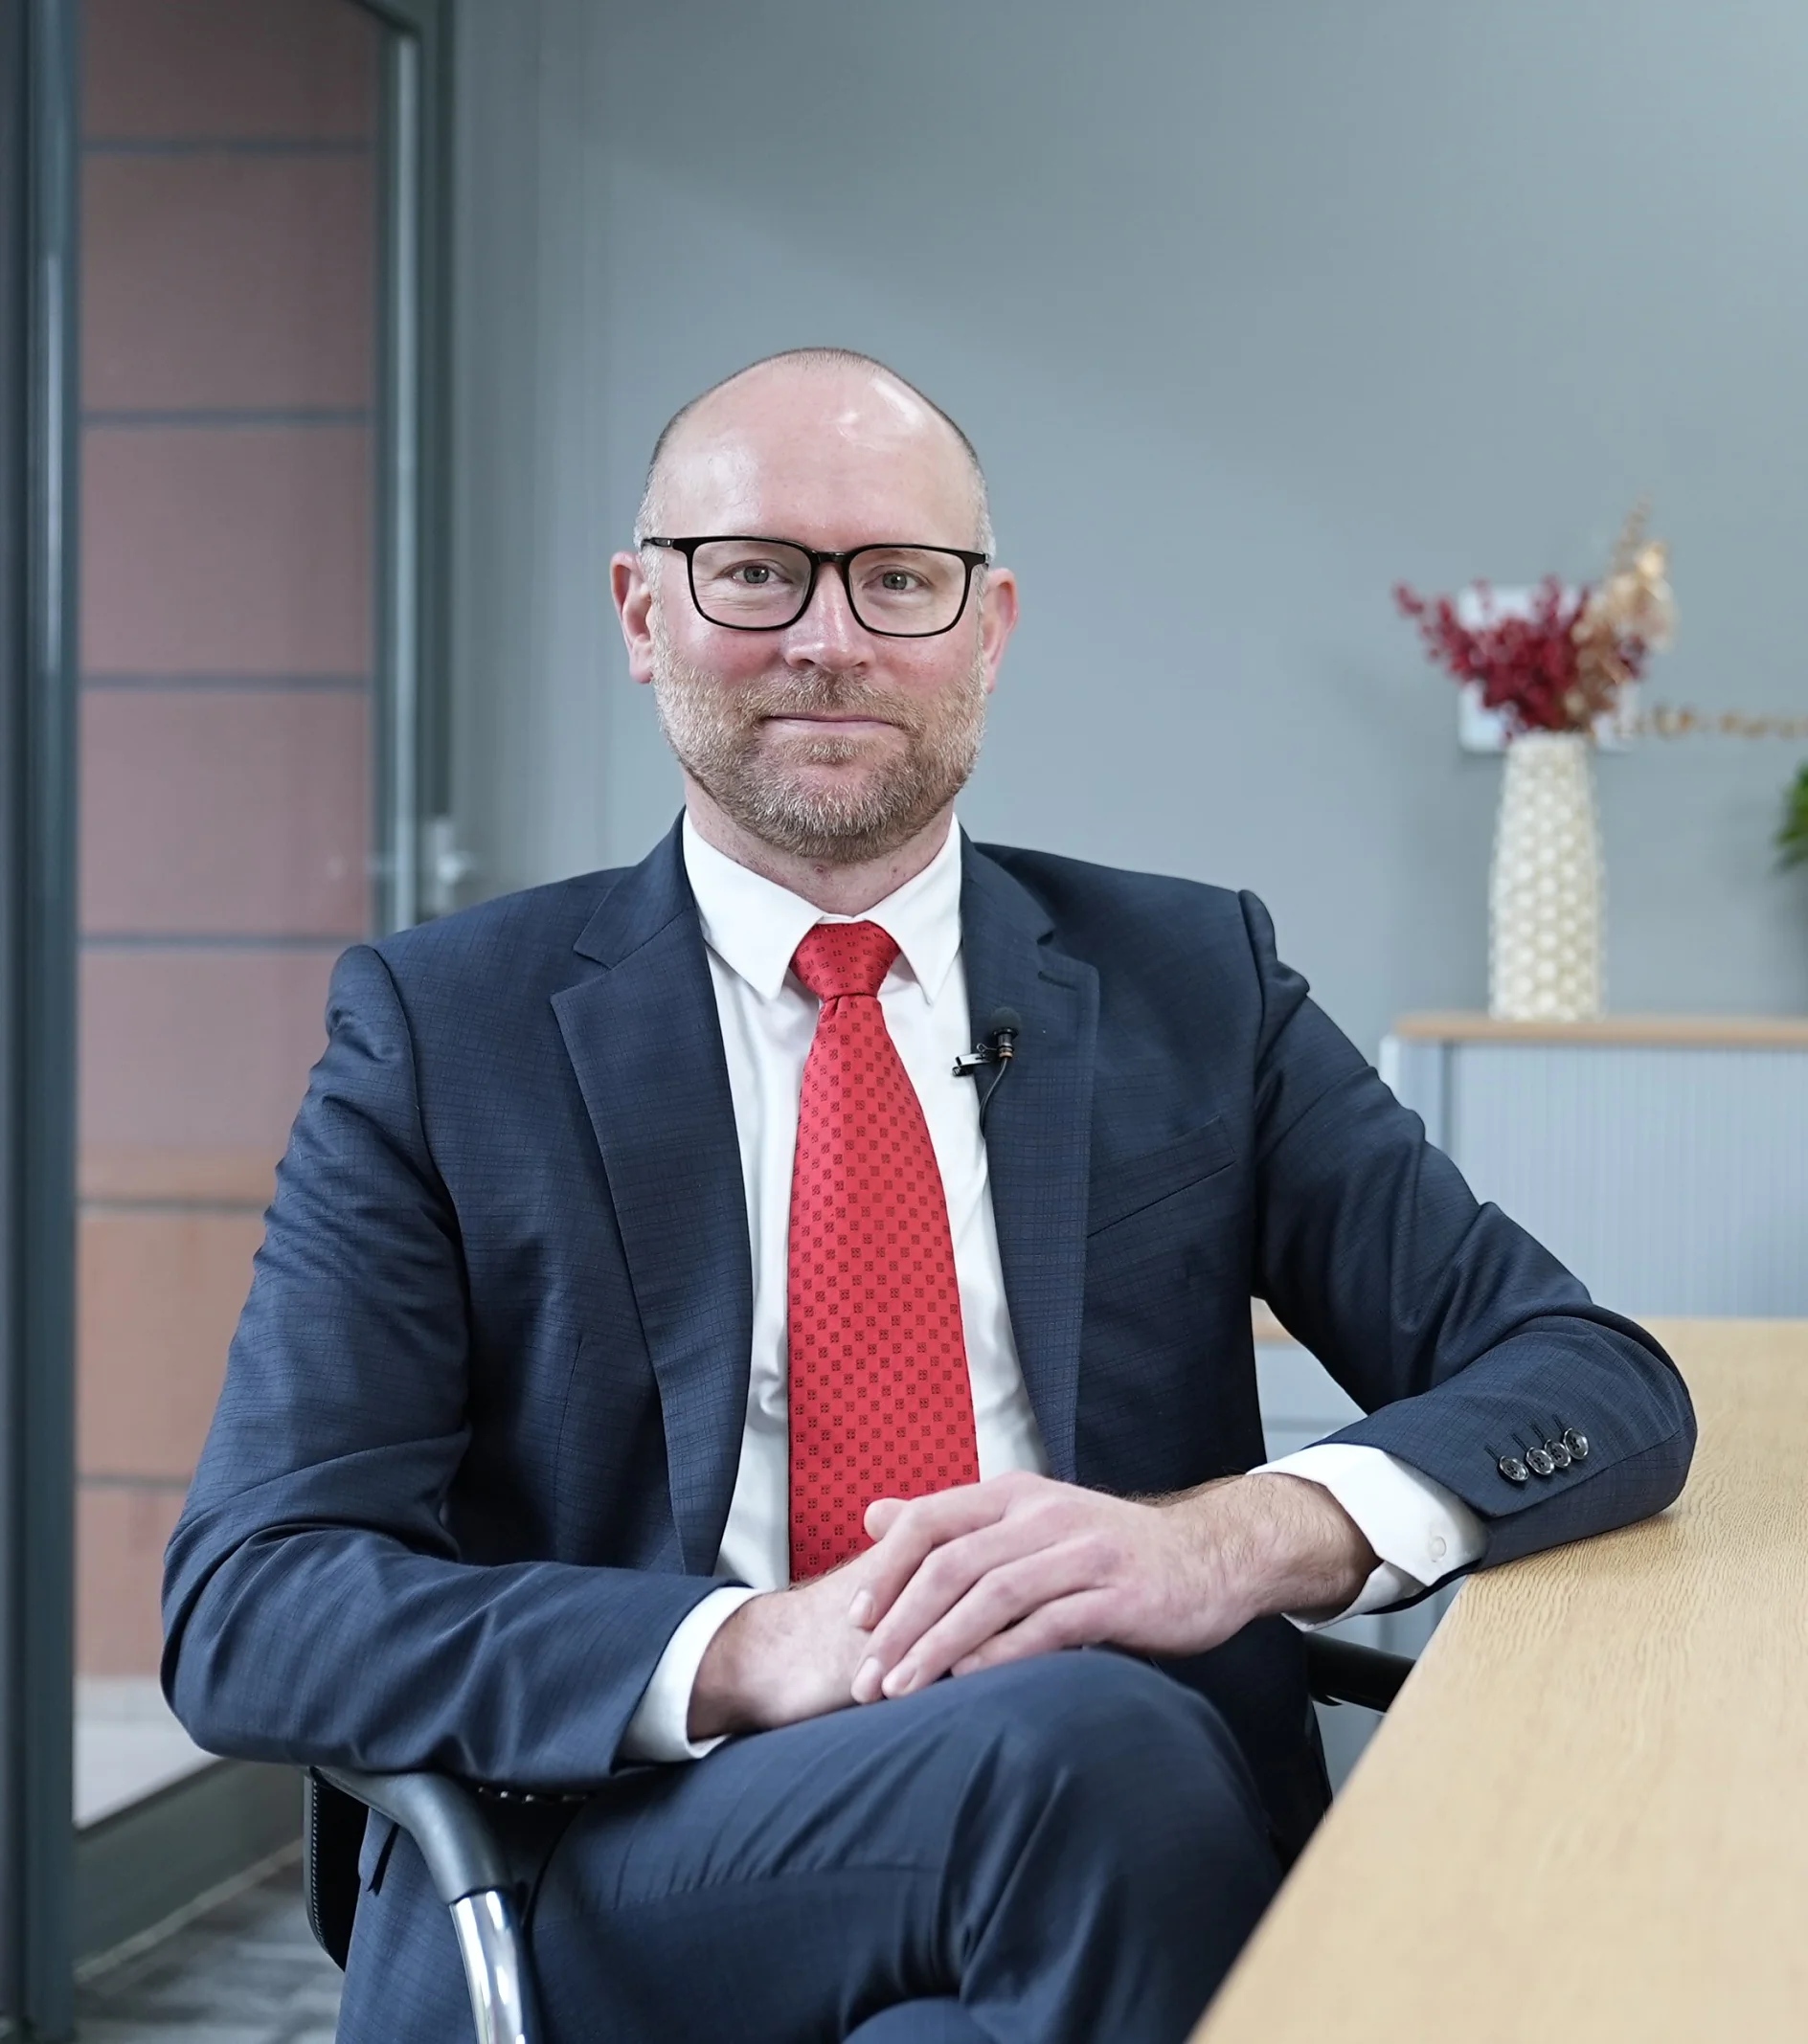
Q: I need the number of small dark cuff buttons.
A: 4